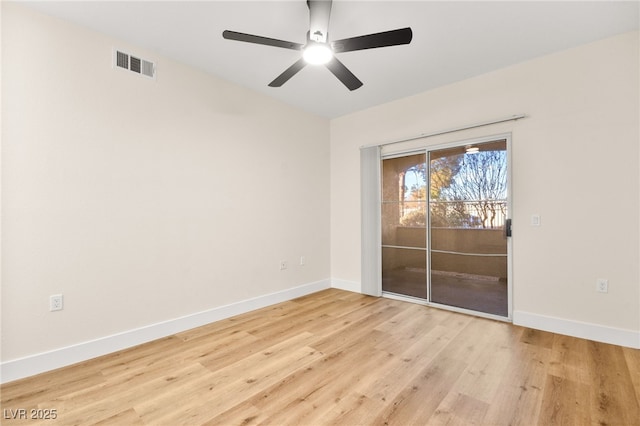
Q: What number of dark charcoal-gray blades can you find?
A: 4